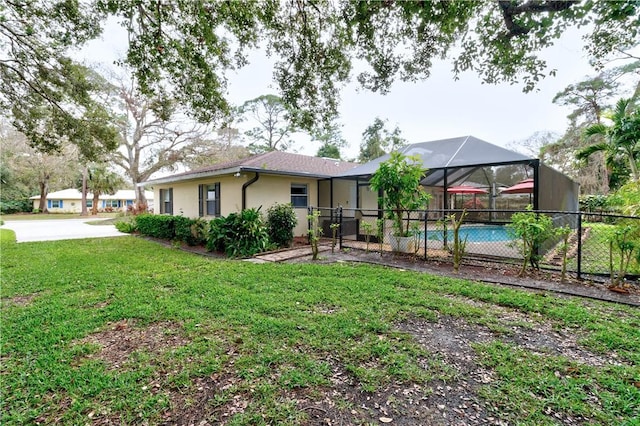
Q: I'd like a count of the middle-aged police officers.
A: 0